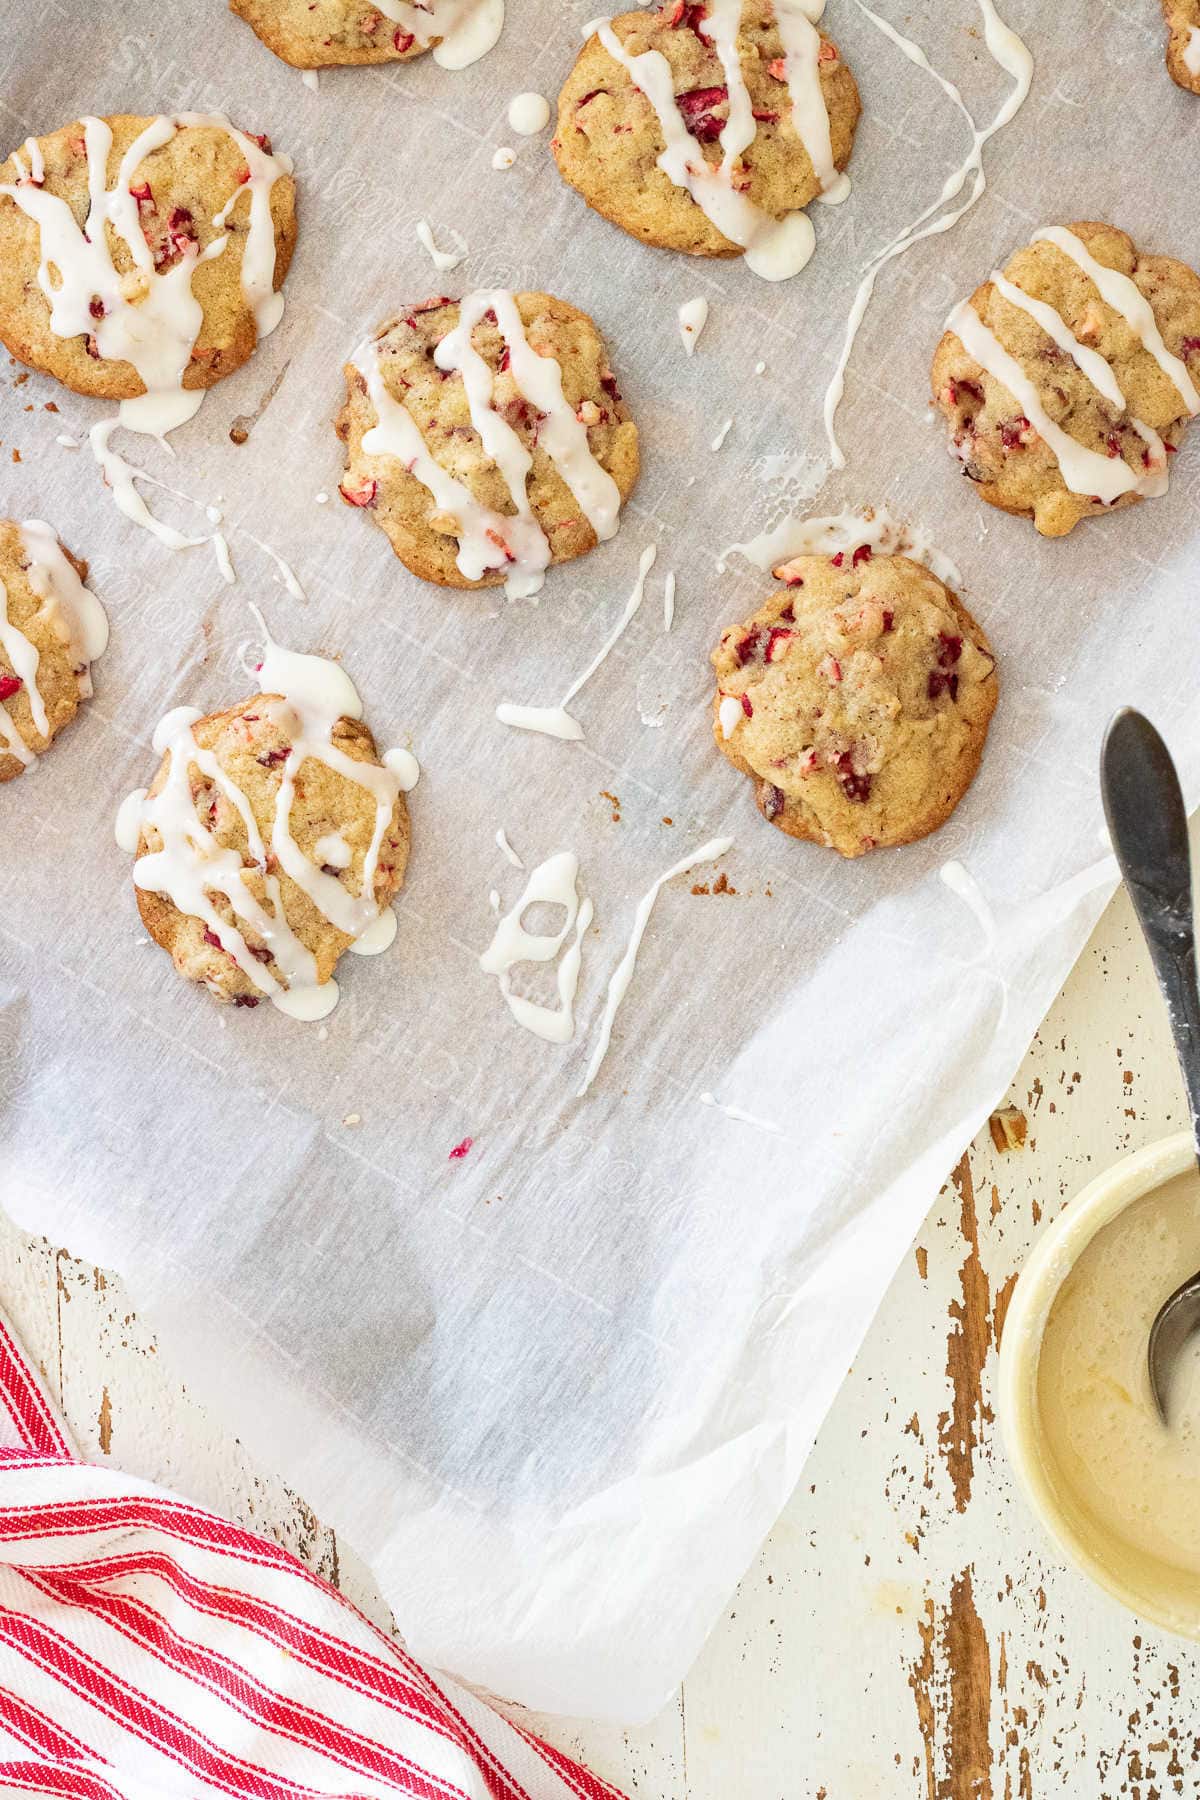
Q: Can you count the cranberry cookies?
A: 9